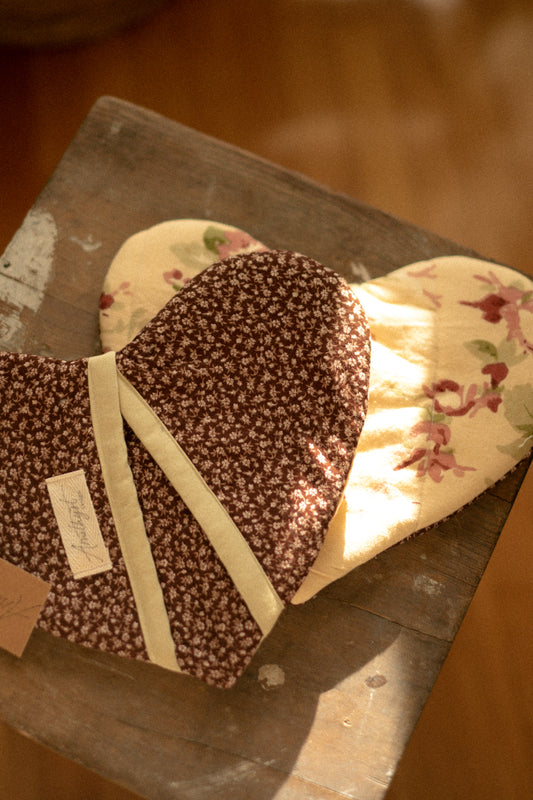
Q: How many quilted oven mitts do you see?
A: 2